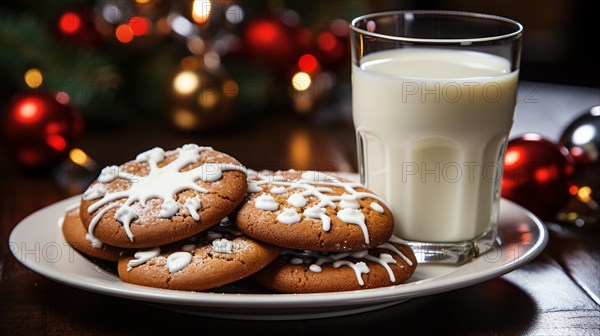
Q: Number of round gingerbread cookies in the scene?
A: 5